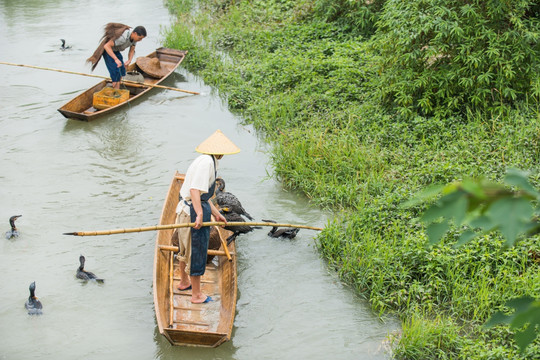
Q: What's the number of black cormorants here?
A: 7